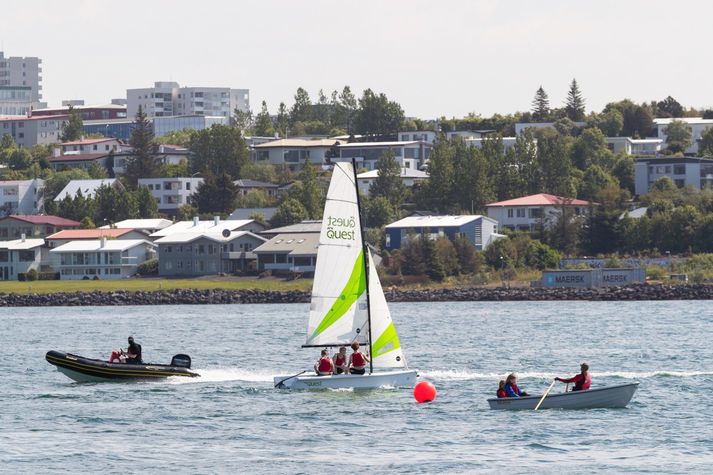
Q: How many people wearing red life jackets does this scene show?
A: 6